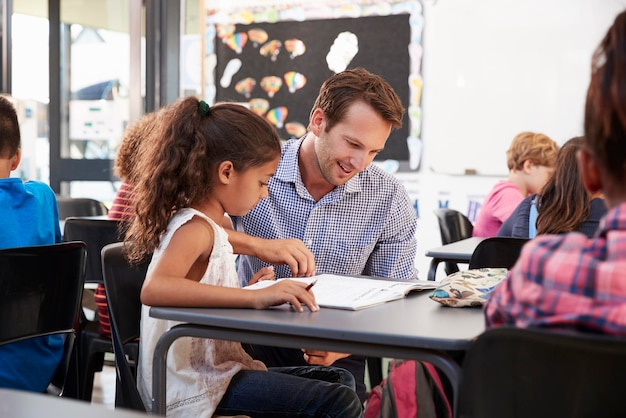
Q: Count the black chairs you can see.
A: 7